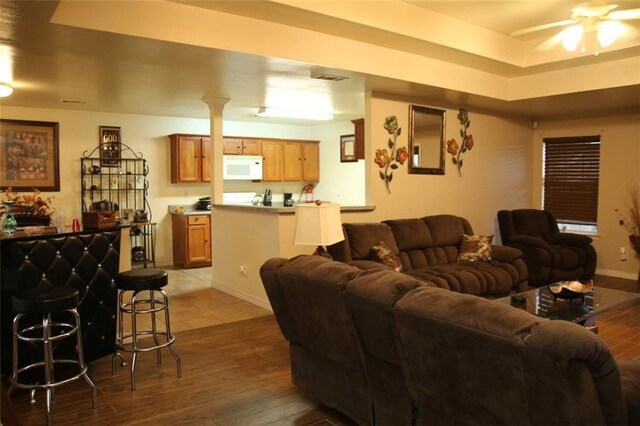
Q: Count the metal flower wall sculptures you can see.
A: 2